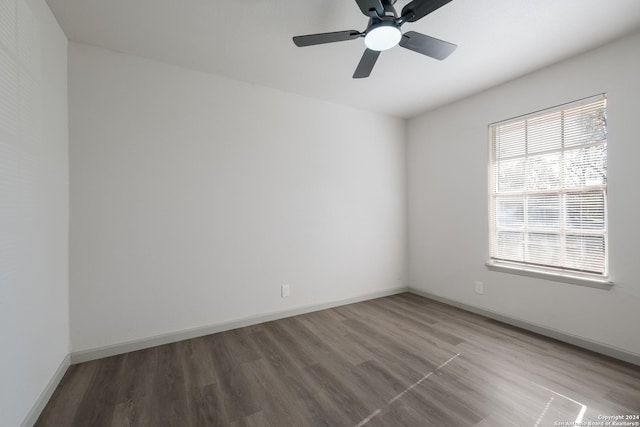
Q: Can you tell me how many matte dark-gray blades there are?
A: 5